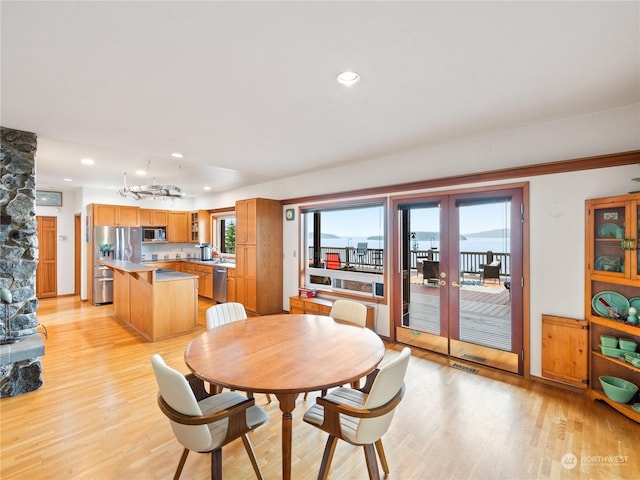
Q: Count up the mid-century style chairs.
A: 4